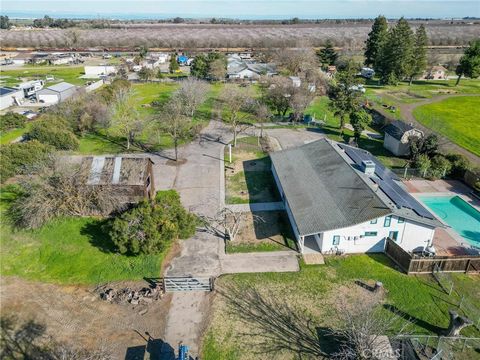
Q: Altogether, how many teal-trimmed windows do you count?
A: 6